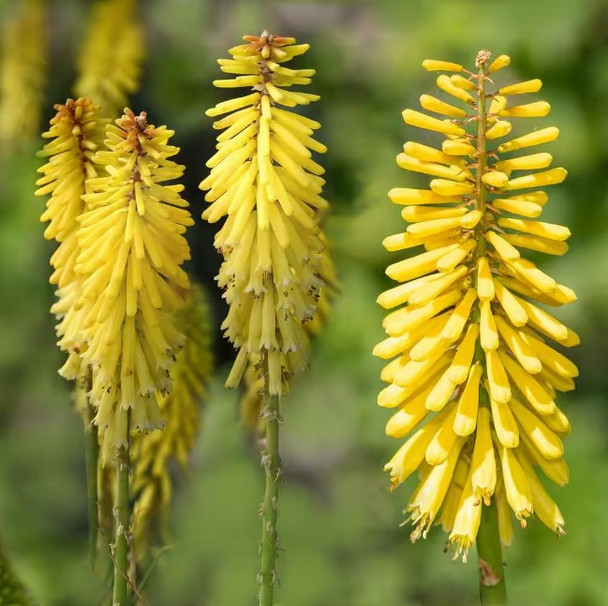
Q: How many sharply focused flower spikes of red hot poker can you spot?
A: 4